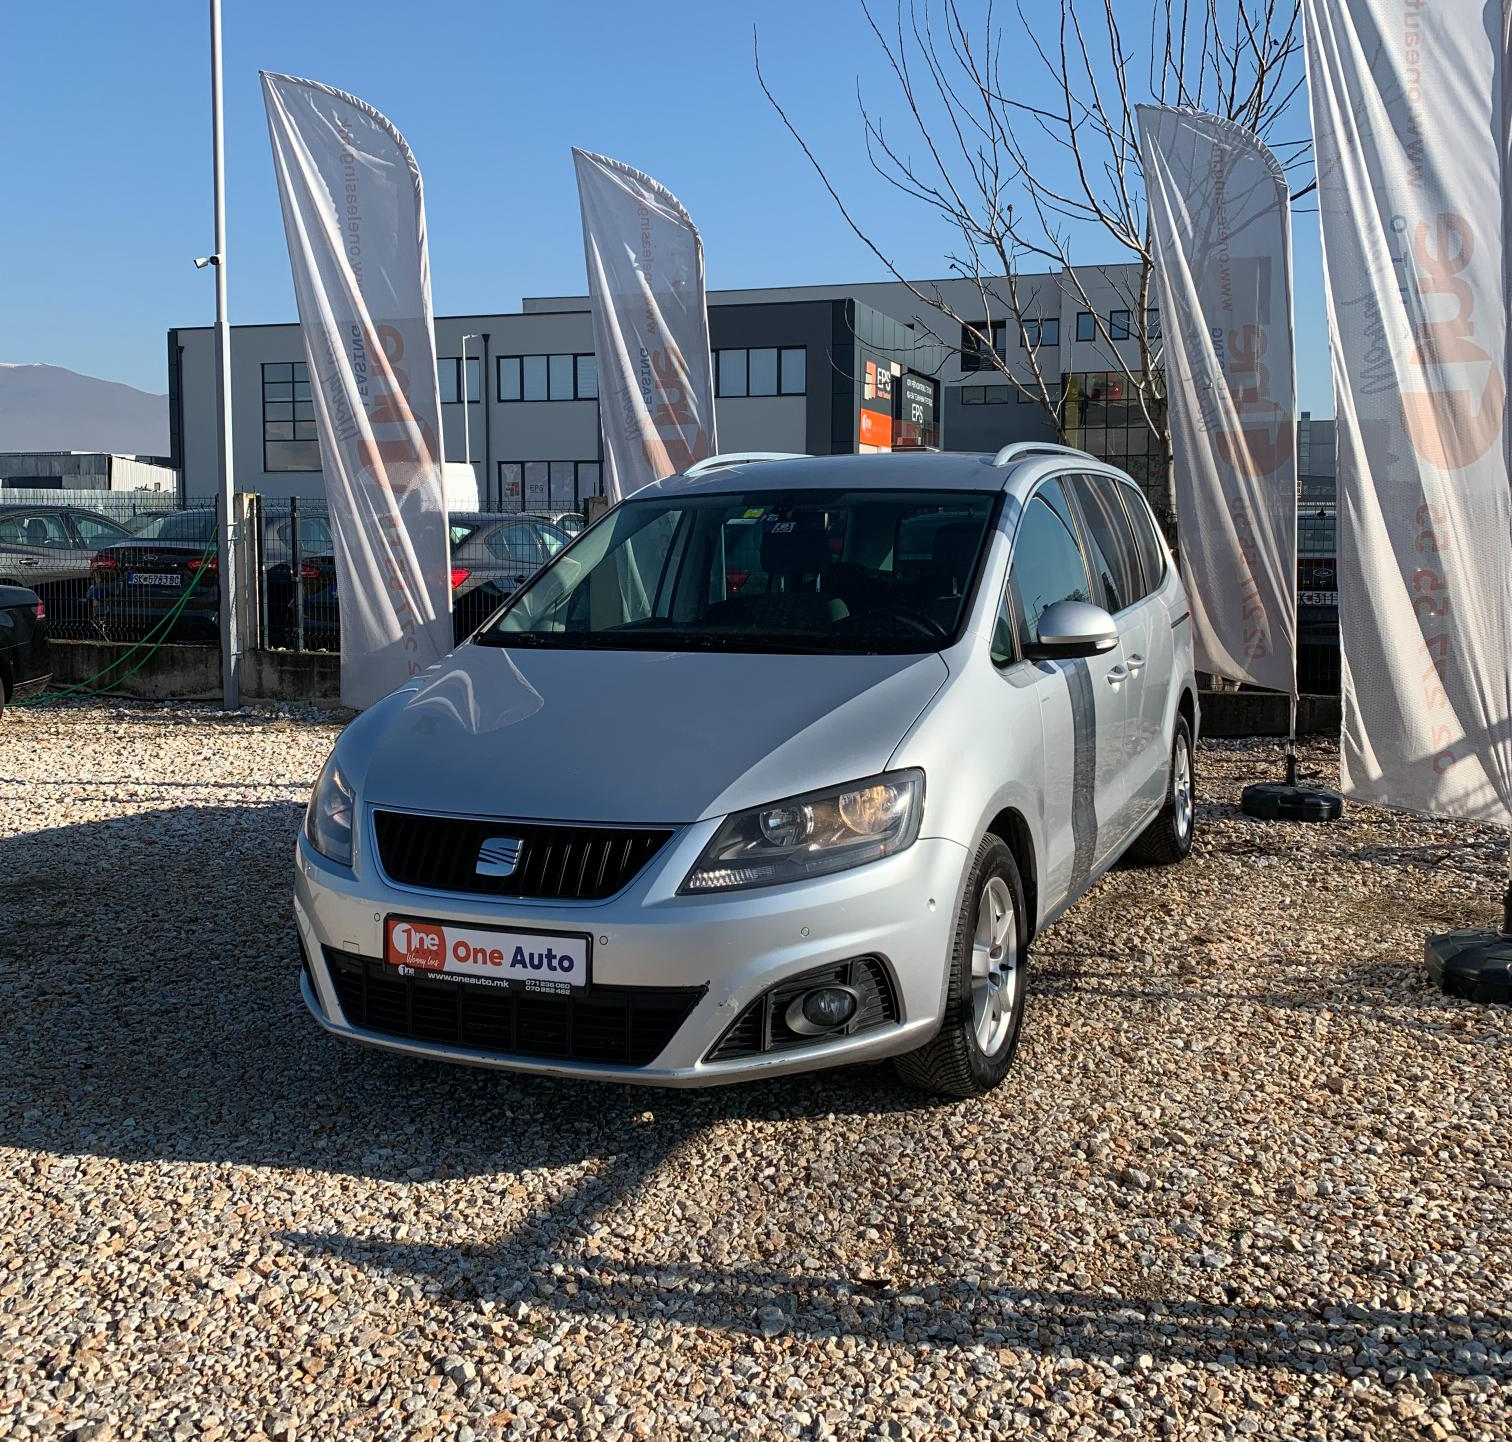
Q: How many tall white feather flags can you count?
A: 4